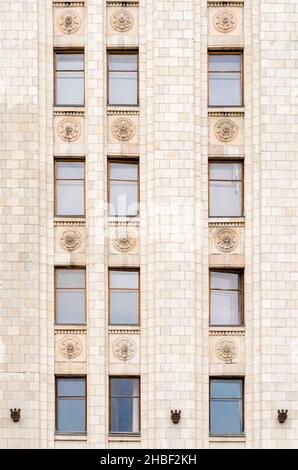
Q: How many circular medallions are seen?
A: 12